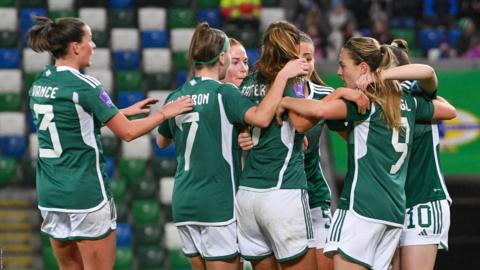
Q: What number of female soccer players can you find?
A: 7